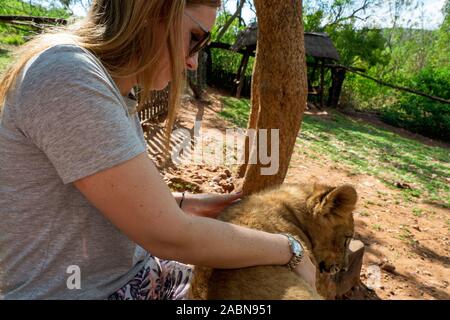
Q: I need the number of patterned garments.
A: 1